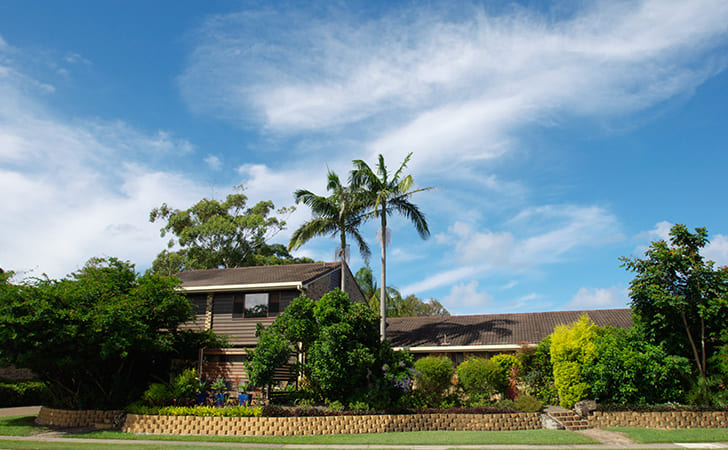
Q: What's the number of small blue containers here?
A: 3